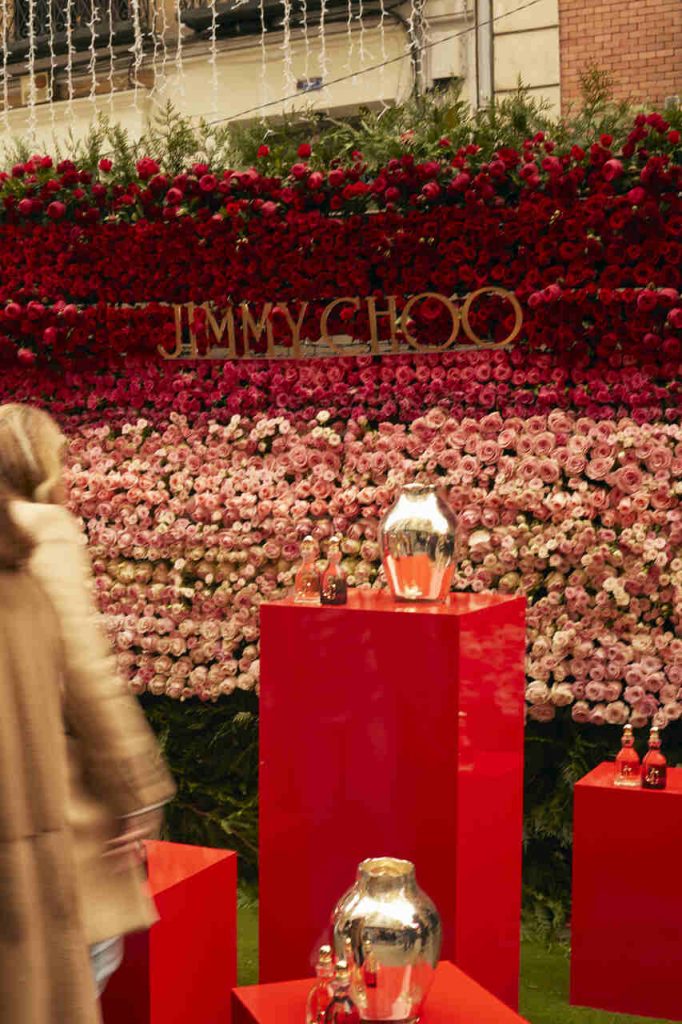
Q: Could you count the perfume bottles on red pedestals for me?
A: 6